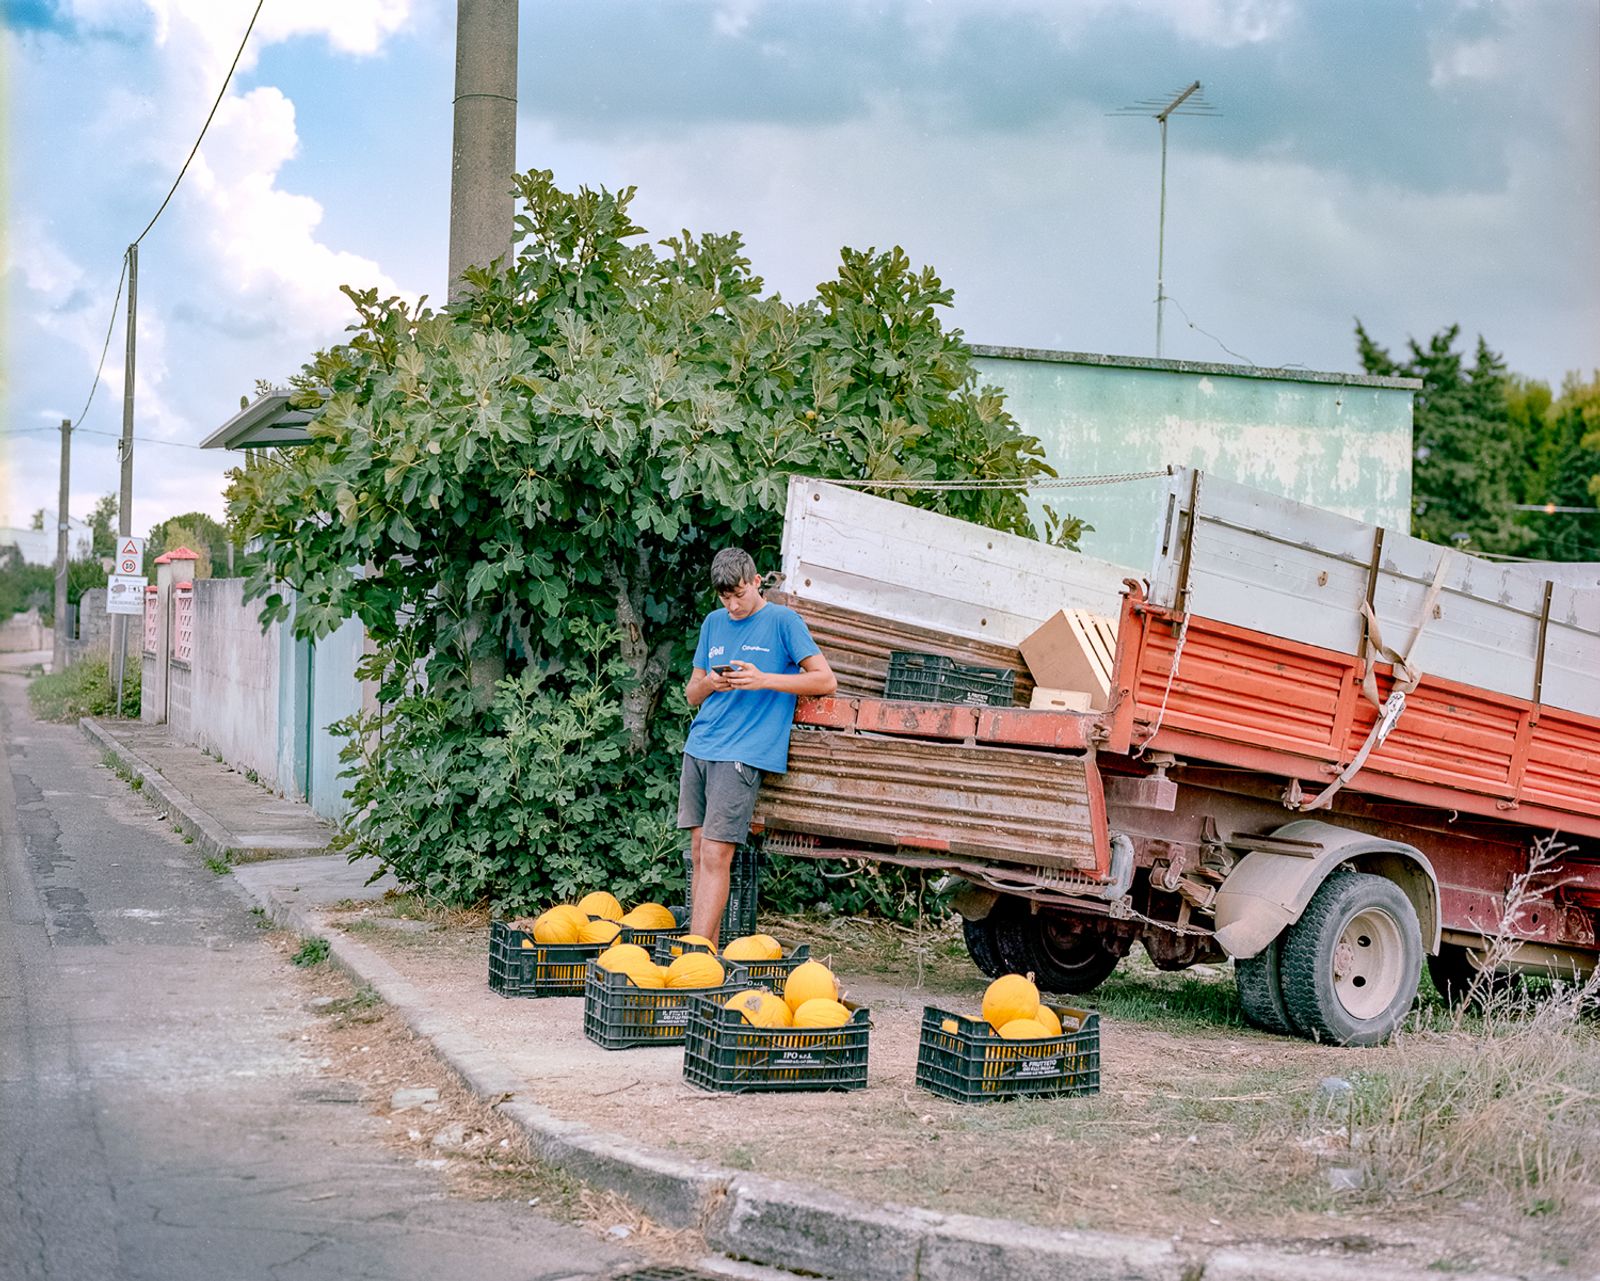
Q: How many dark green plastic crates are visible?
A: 8